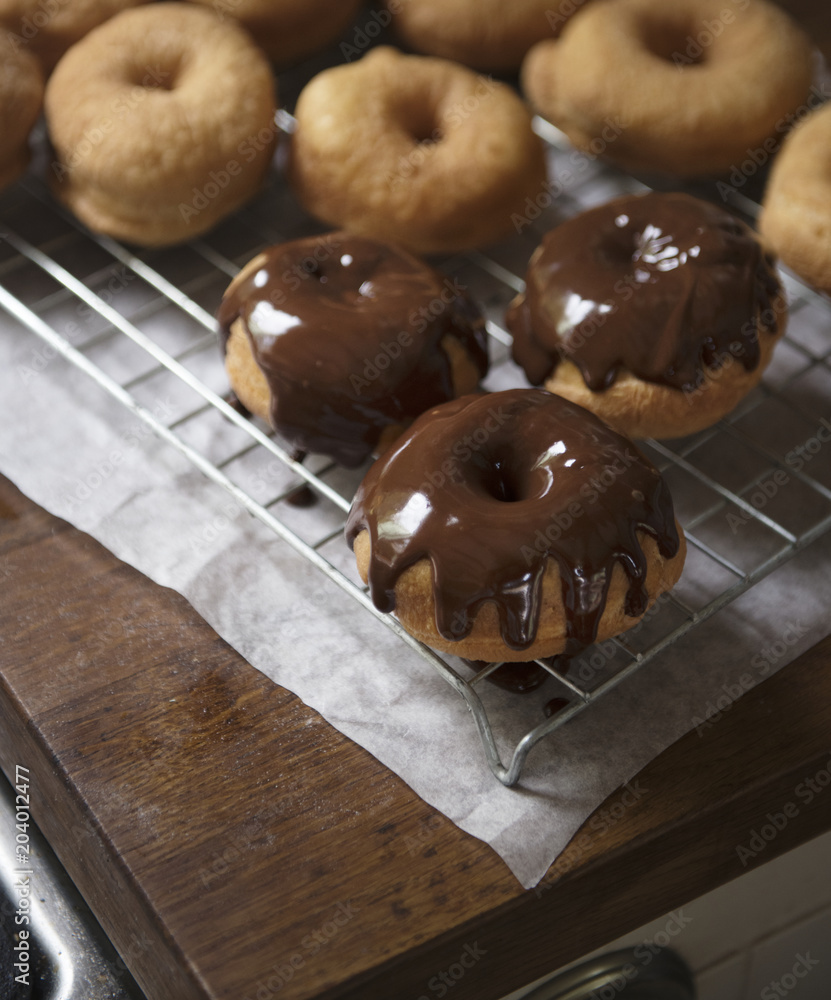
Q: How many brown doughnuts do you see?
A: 3